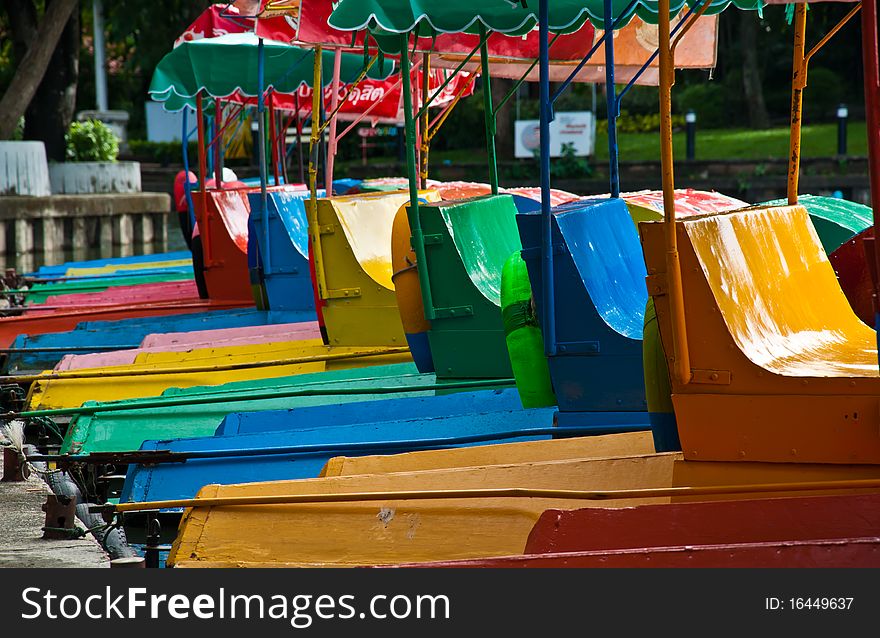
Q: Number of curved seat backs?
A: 6